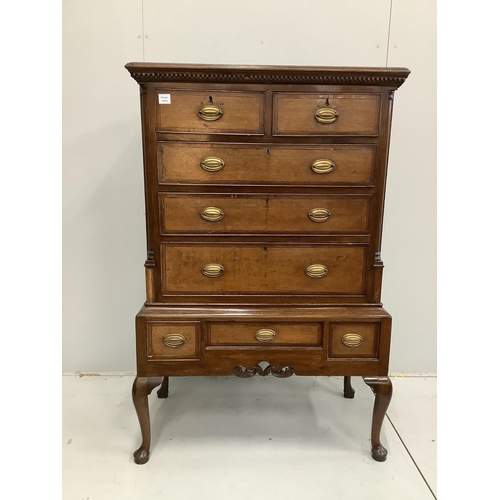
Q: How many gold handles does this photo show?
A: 11